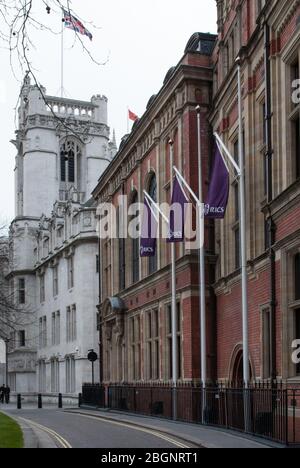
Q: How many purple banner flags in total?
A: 3